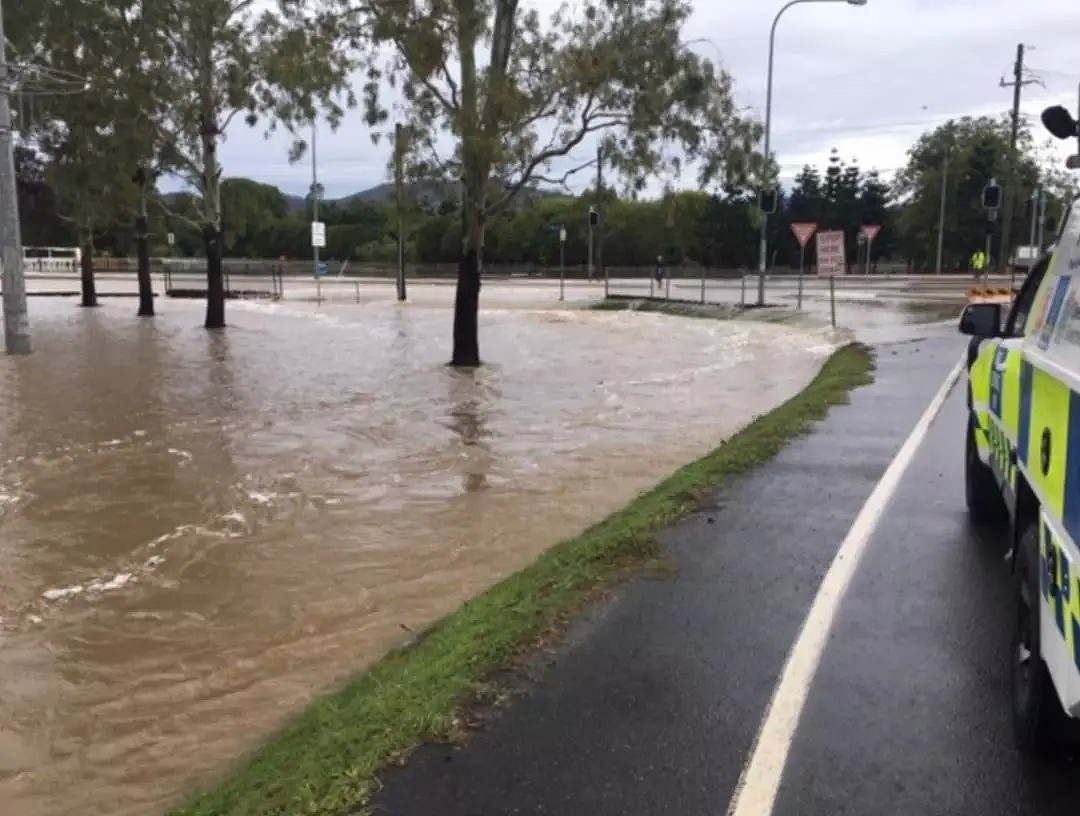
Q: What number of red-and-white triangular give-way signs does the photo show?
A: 2